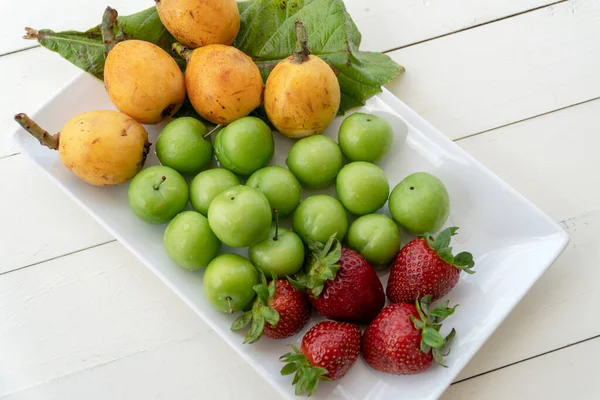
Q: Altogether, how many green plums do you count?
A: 15